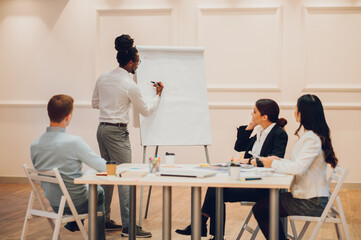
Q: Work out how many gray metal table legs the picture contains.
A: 6